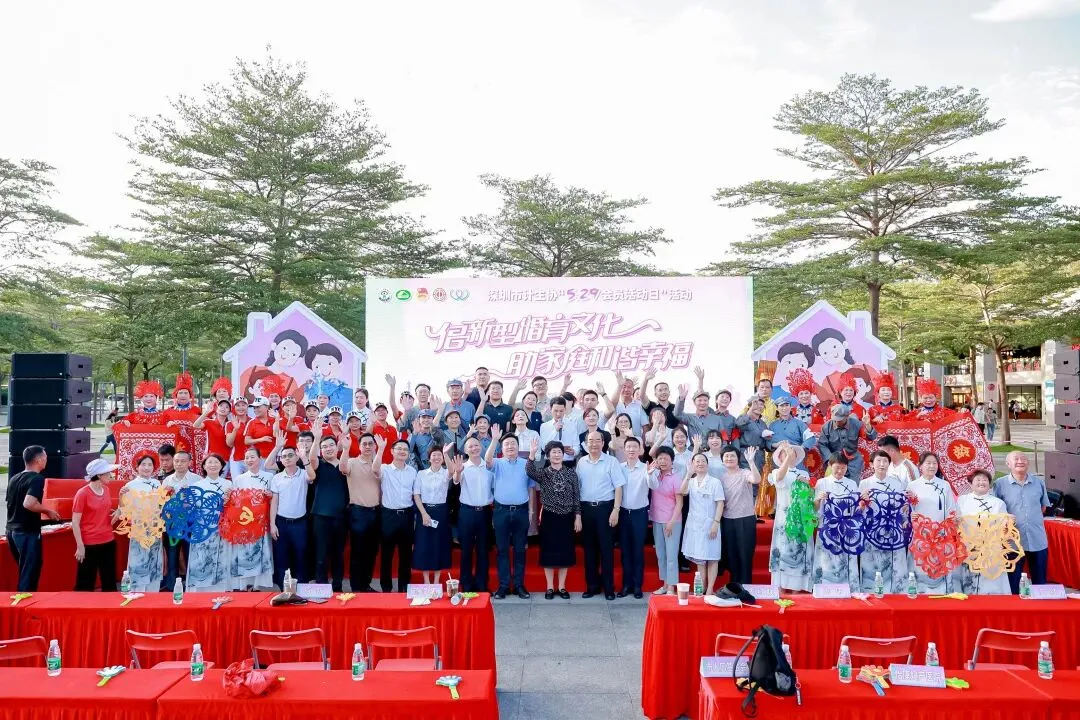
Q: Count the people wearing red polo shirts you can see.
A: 9